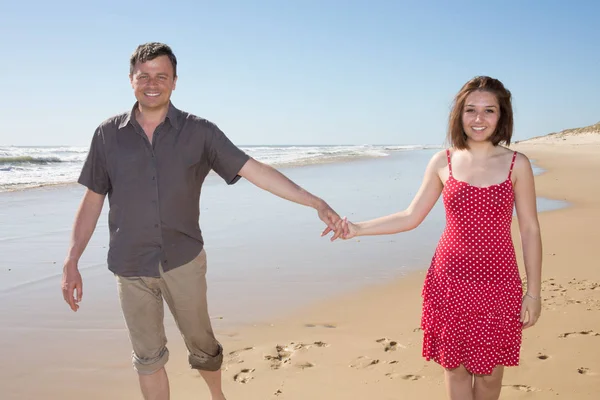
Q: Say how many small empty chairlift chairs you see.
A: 0